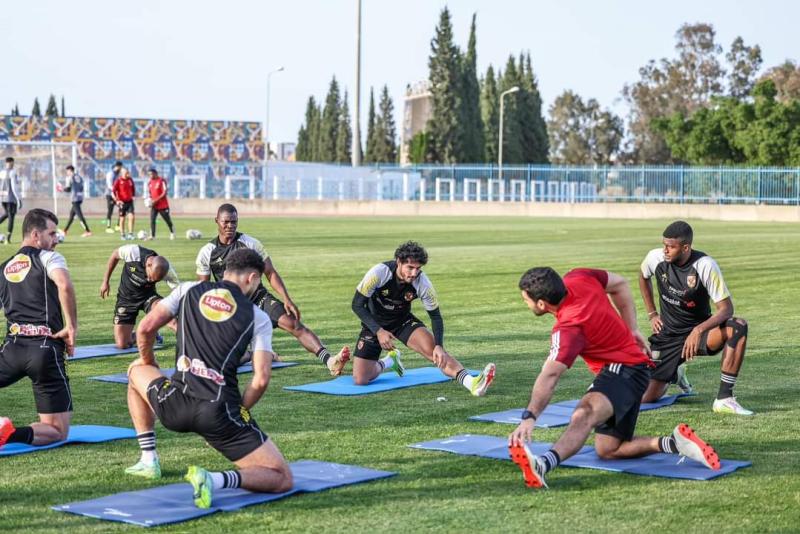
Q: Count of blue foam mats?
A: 7